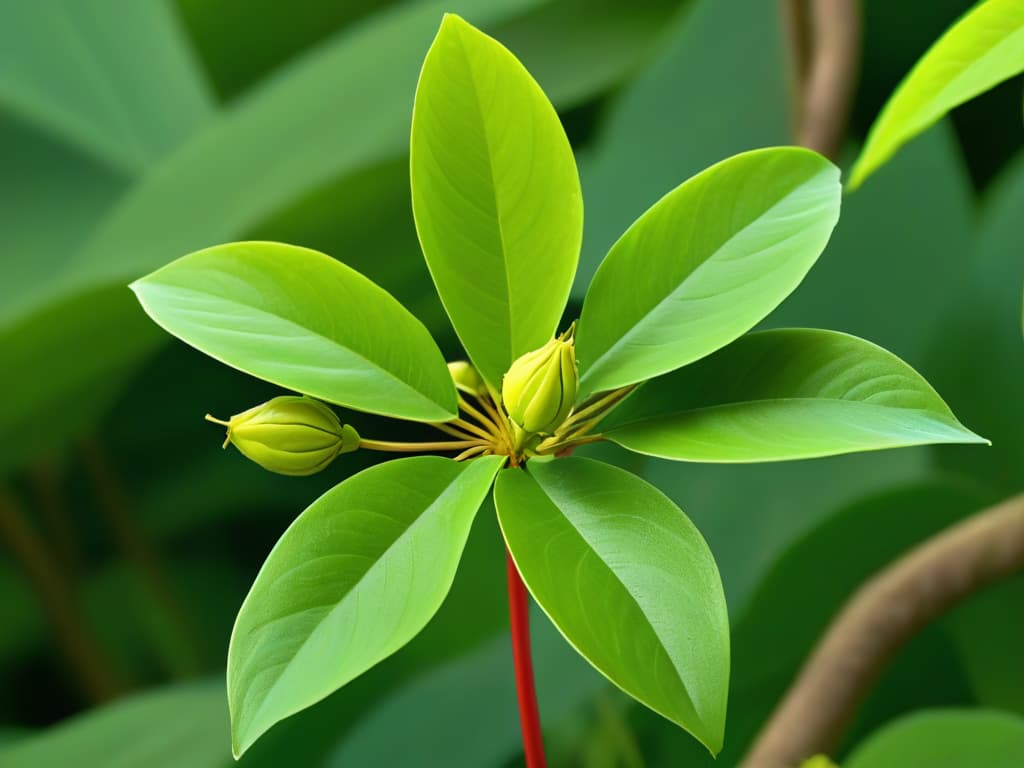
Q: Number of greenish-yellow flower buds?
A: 3